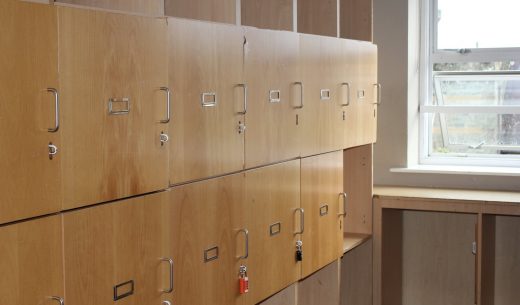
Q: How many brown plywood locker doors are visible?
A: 11